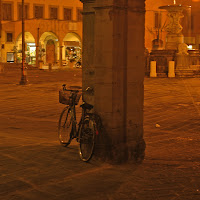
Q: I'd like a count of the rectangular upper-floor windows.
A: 6